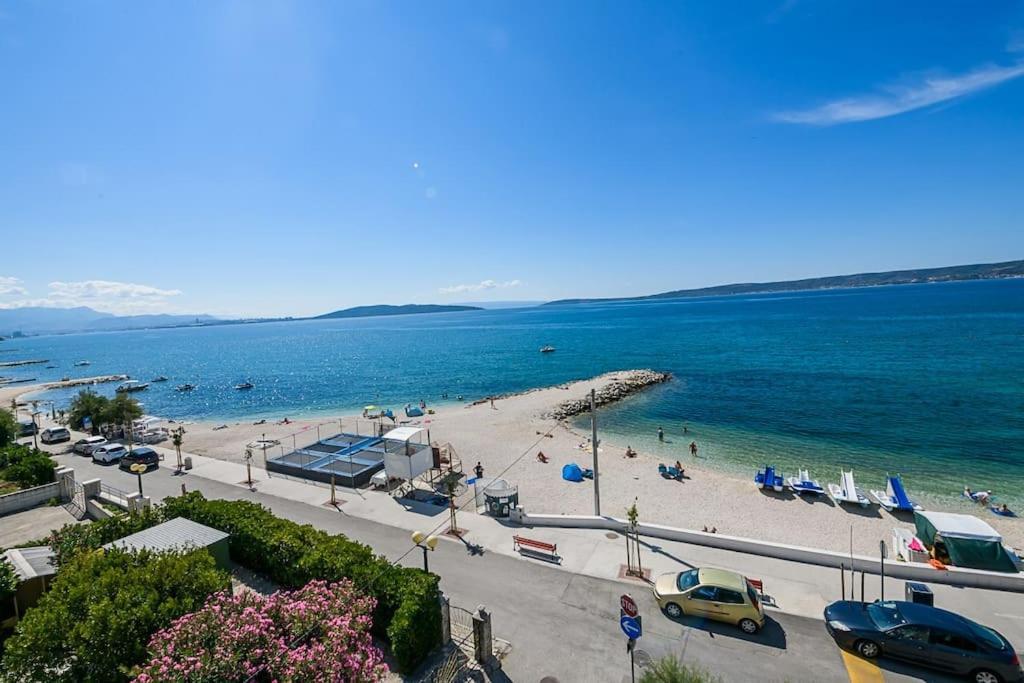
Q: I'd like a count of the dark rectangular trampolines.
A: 6